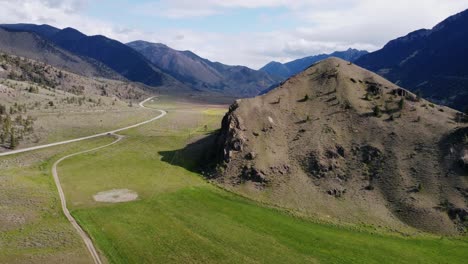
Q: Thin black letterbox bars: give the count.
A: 0